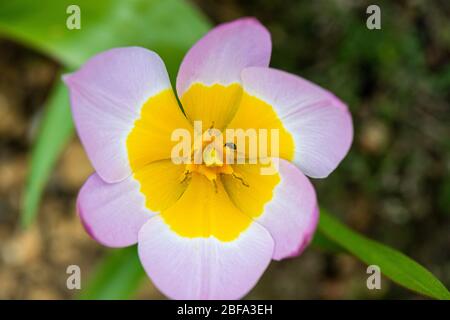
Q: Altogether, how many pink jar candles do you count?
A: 0